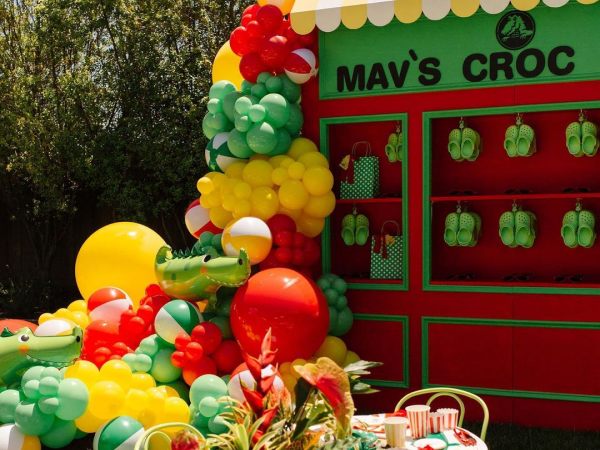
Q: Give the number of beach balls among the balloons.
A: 11